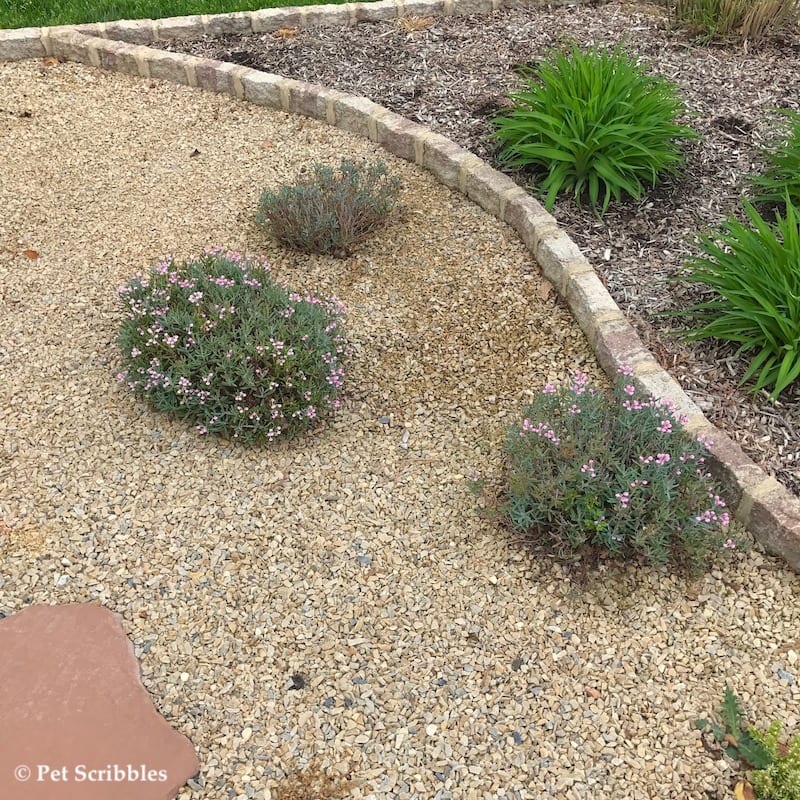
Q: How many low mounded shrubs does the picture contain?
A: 3